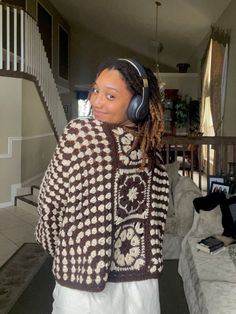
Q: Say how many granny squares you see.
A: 3